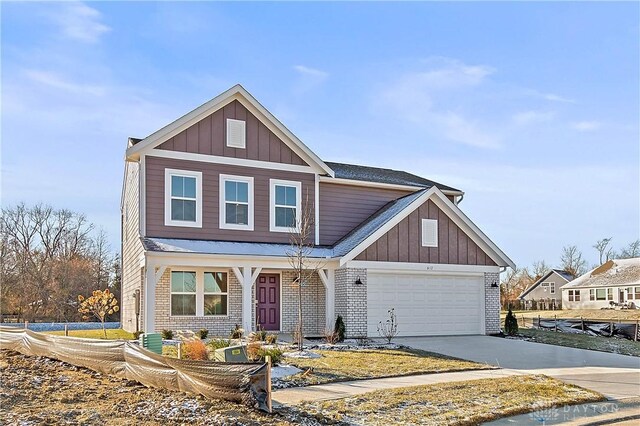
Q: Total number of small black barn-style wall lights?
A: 3